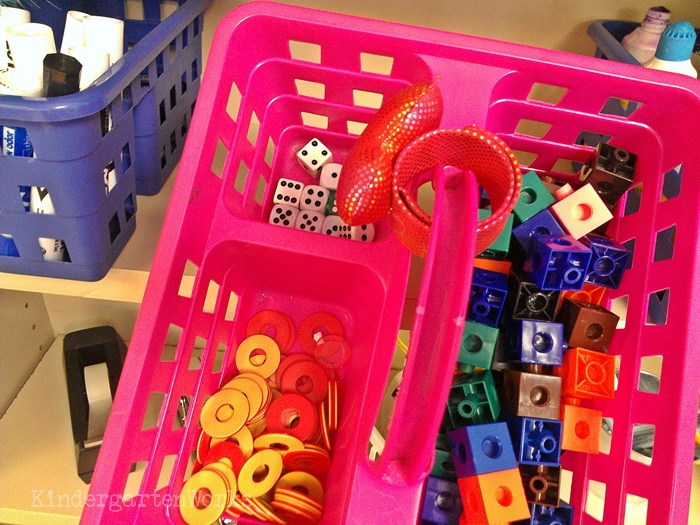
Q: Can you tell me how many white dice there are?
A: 8